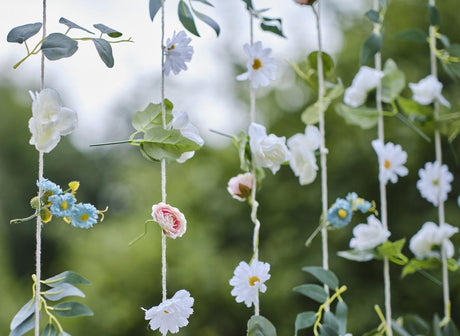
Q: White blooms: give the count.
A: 14